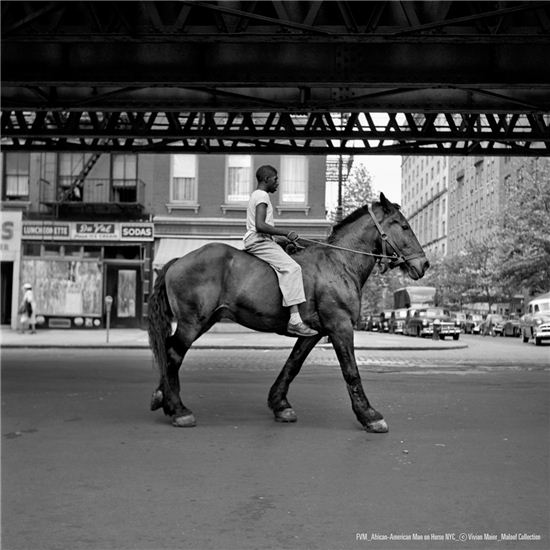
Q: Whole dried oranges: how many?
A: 0